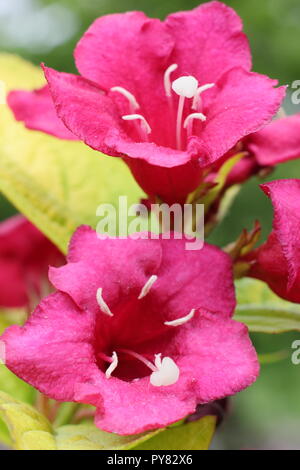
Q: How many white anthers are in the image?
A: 10